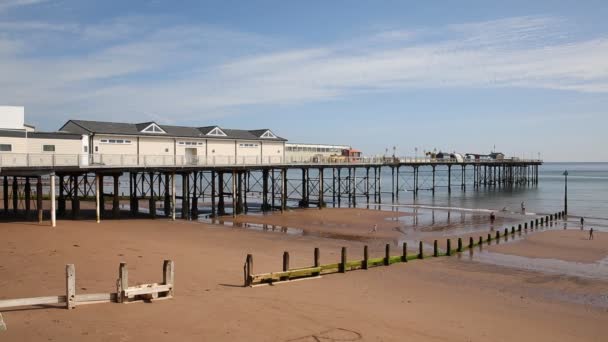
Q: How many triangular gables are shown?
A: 3